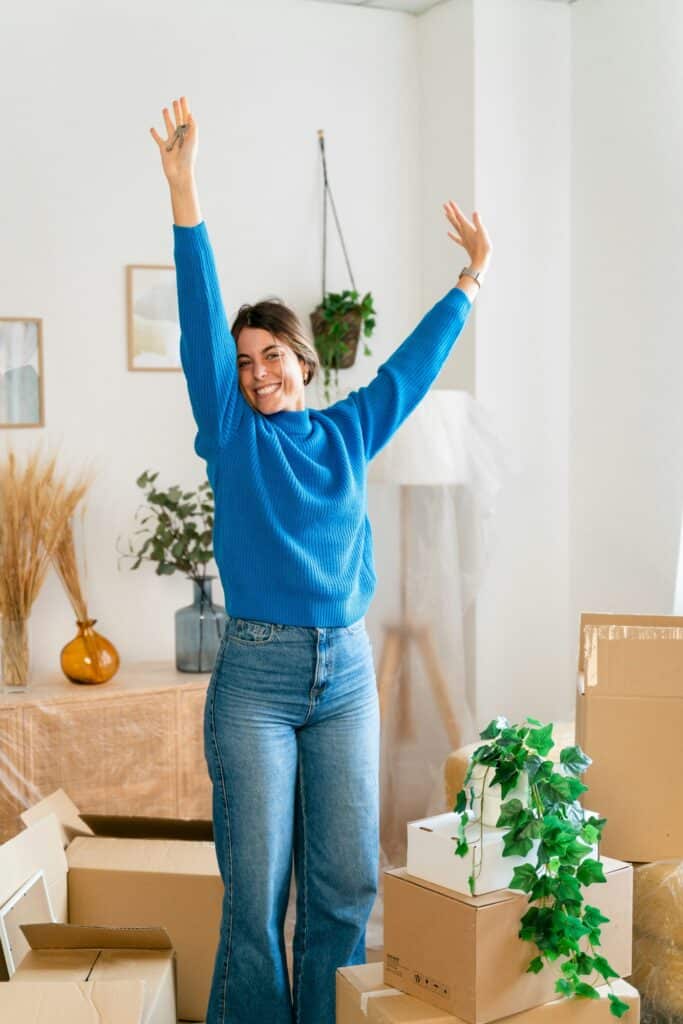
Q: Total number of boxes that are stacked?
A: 3